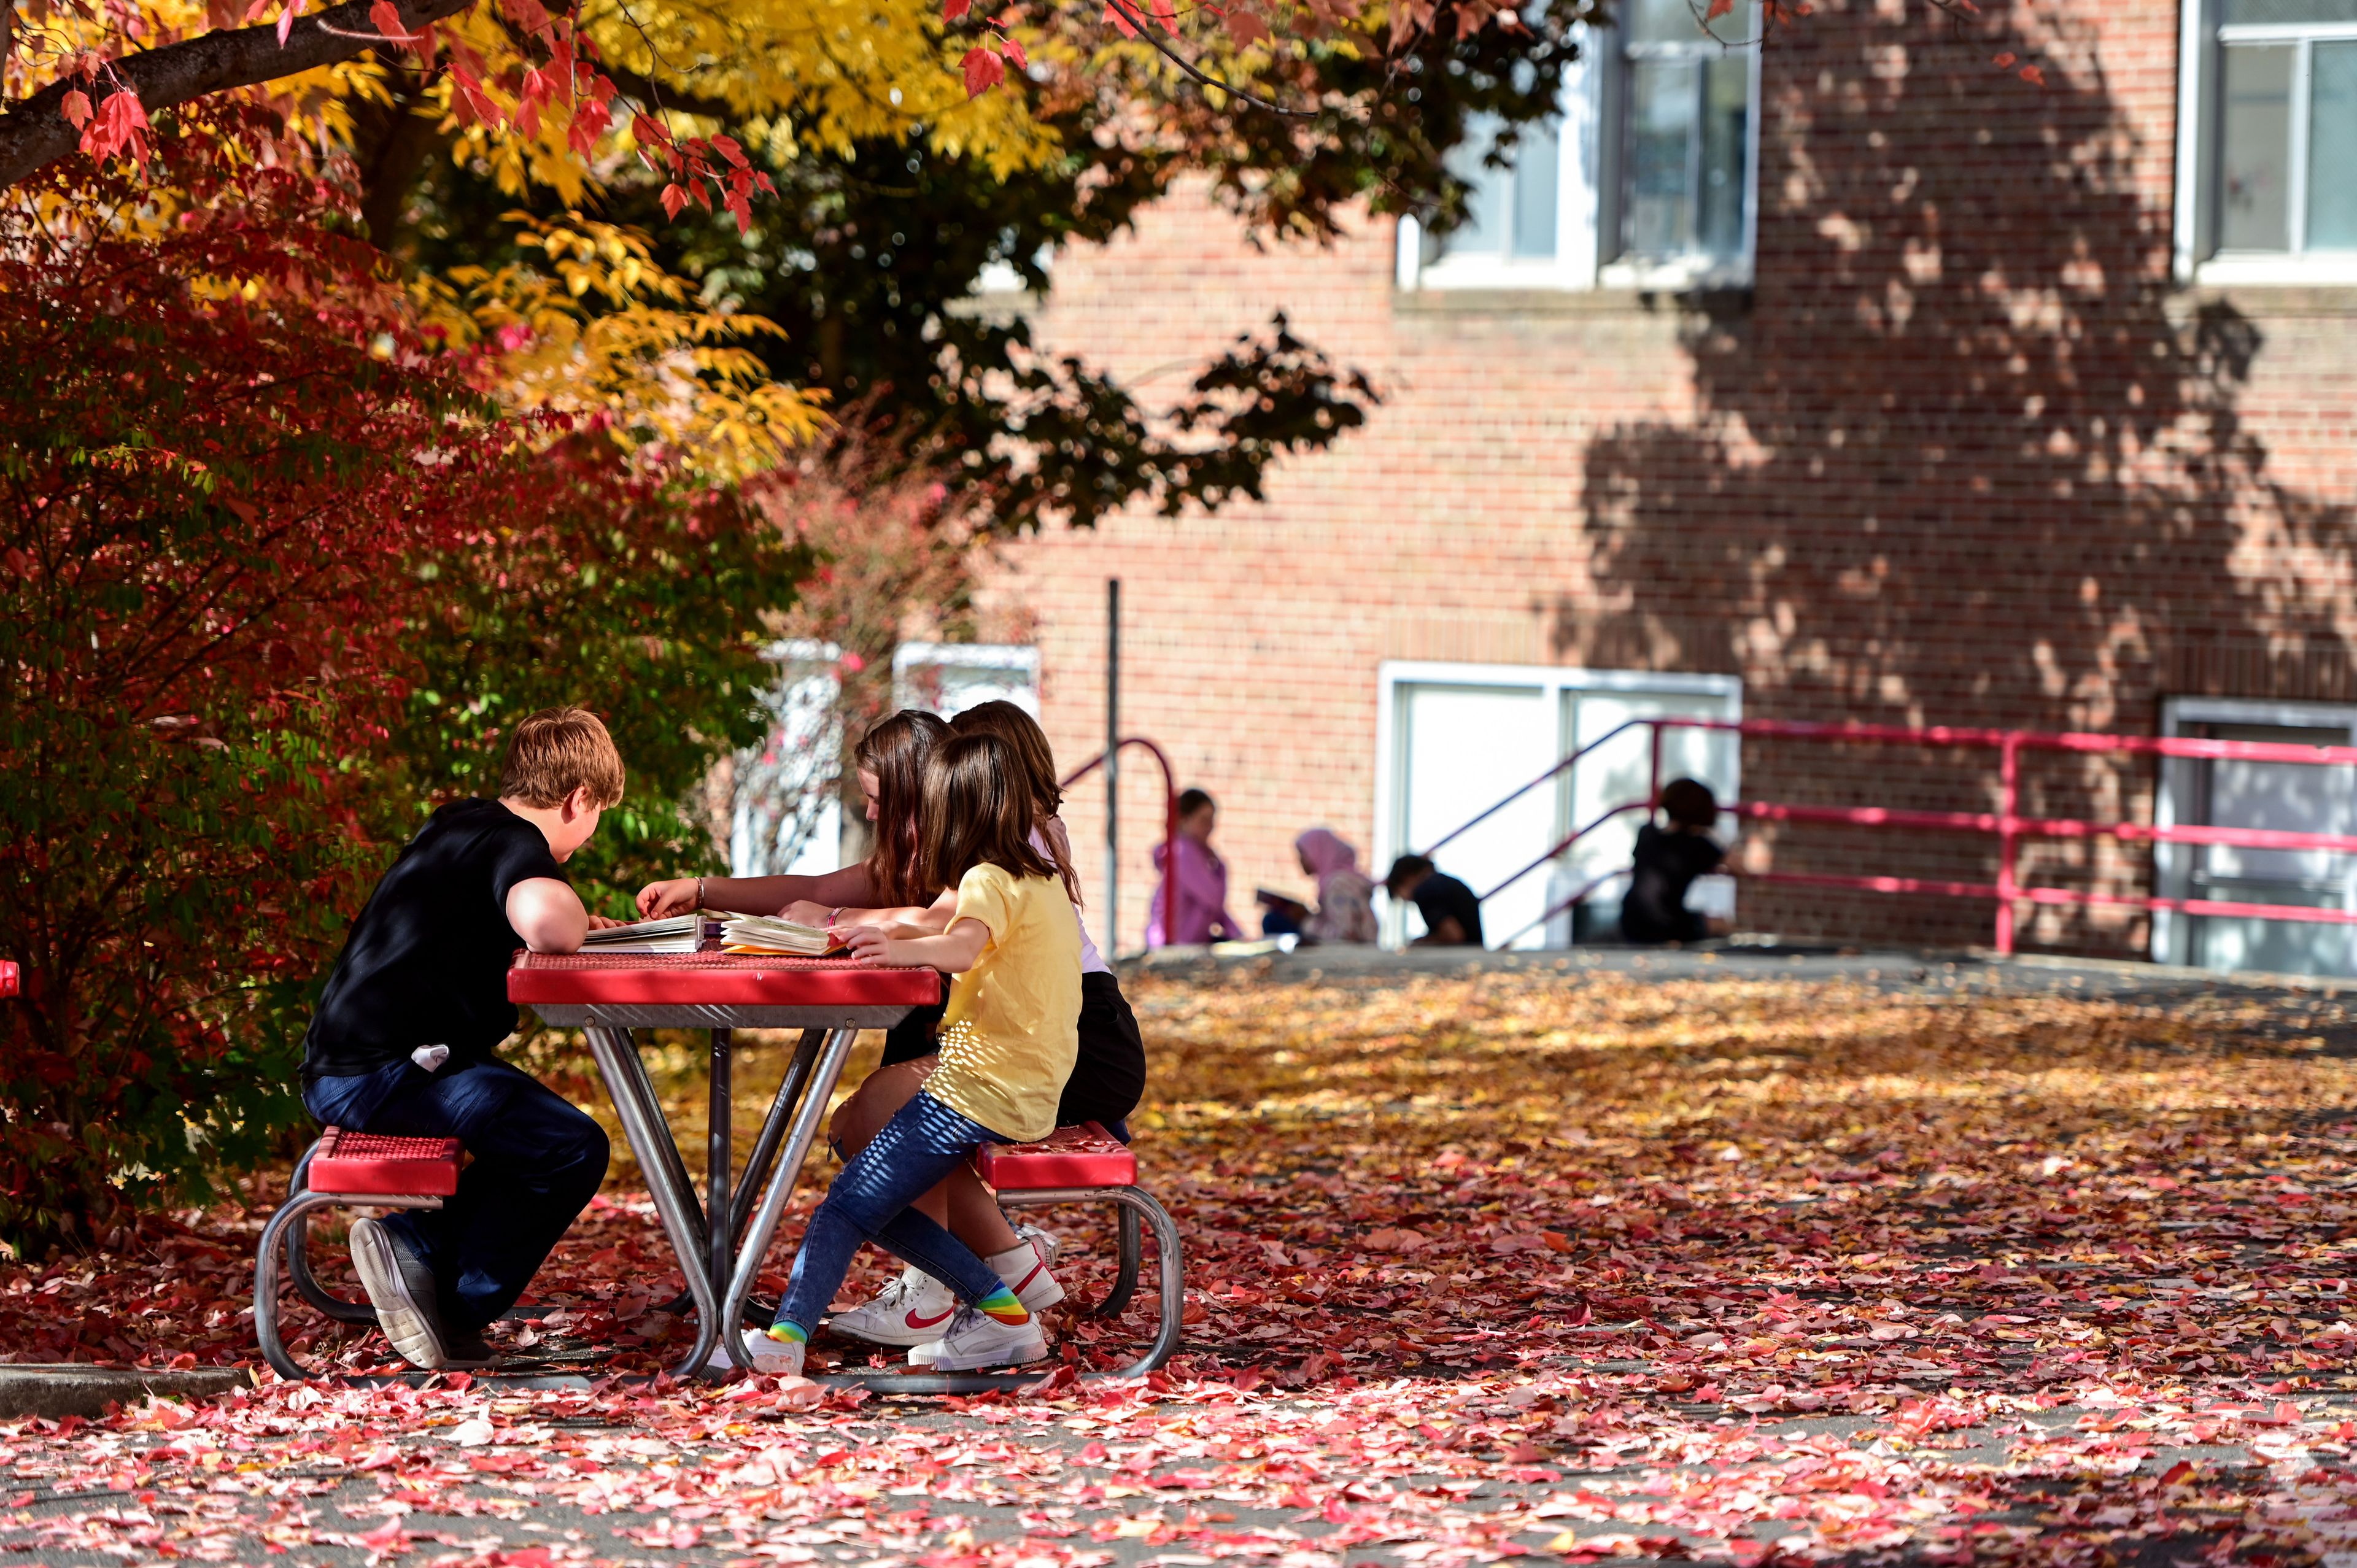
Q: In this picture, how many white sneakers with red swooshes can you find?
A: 2